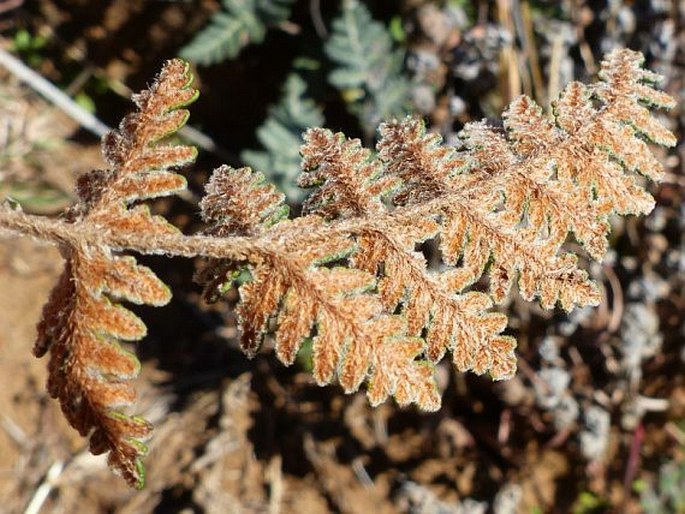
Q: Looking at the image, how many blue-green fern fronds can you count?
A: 3